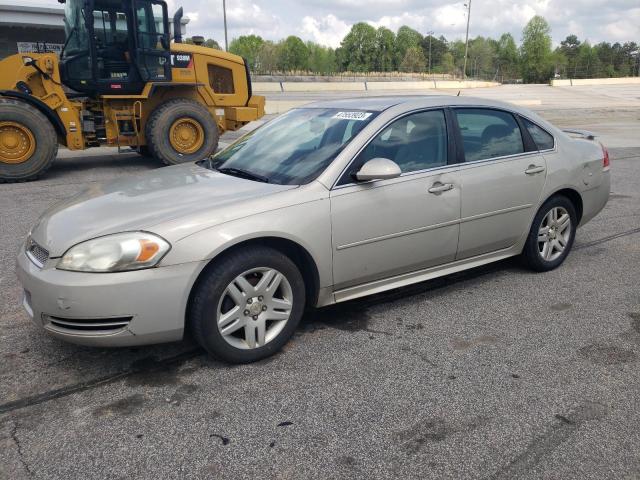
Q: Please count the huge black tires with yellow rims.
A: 2